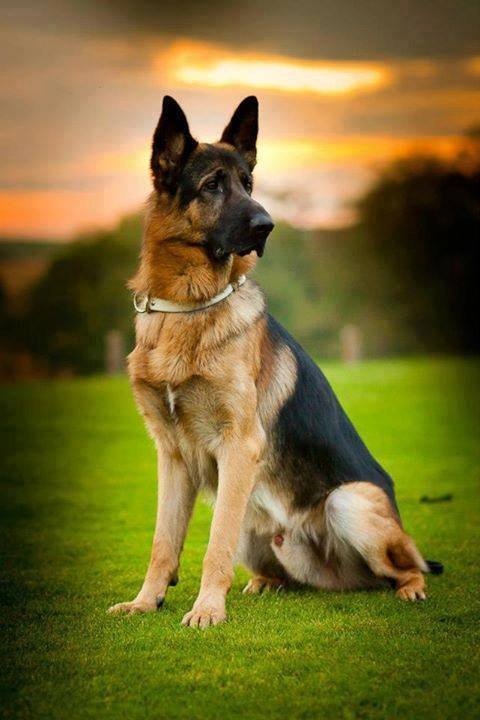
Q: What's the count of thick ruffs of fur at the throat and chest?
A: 1